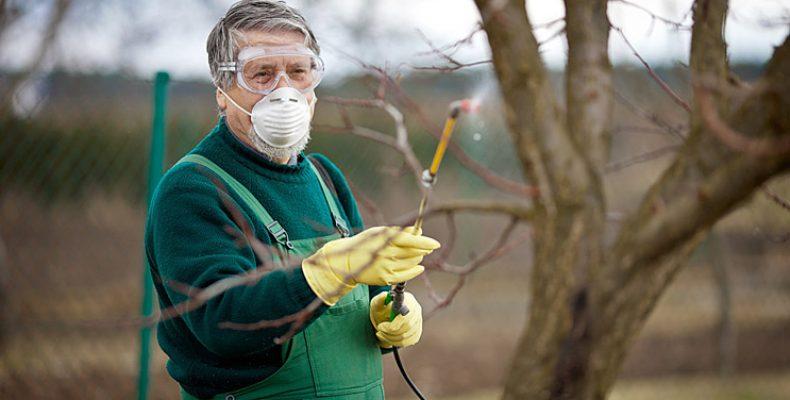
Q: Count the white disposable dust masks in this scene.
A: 1